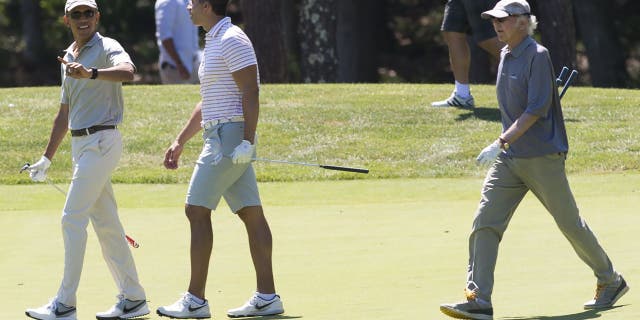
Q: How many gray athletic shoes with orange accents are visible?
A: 2